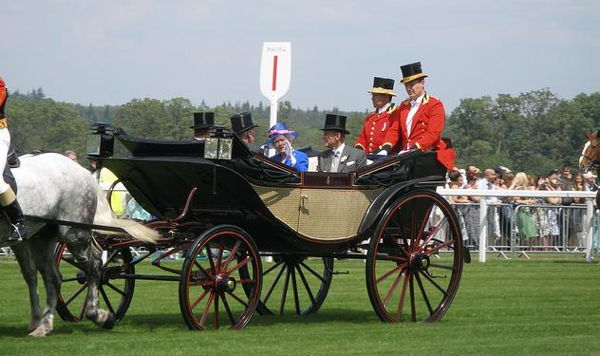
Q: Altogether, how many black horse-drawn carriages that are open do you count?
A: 1